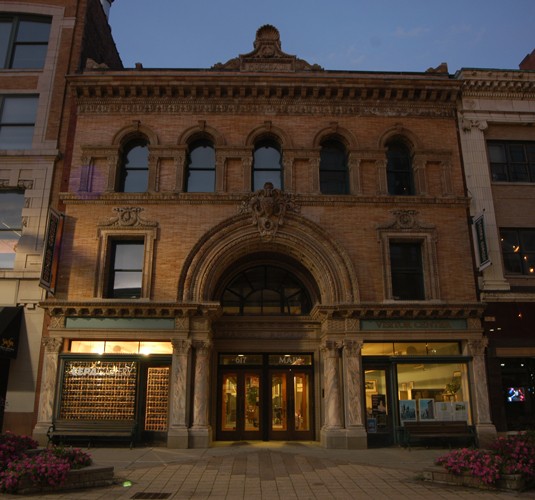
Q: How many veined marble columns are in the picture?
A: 6